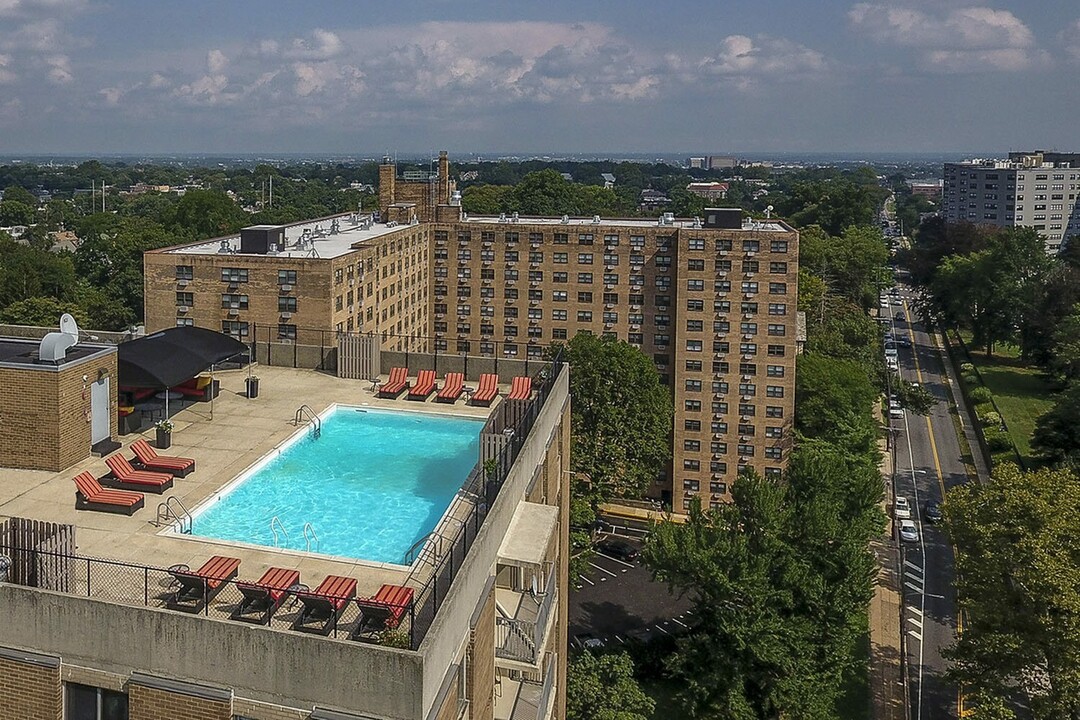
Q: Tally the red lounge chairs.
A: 12